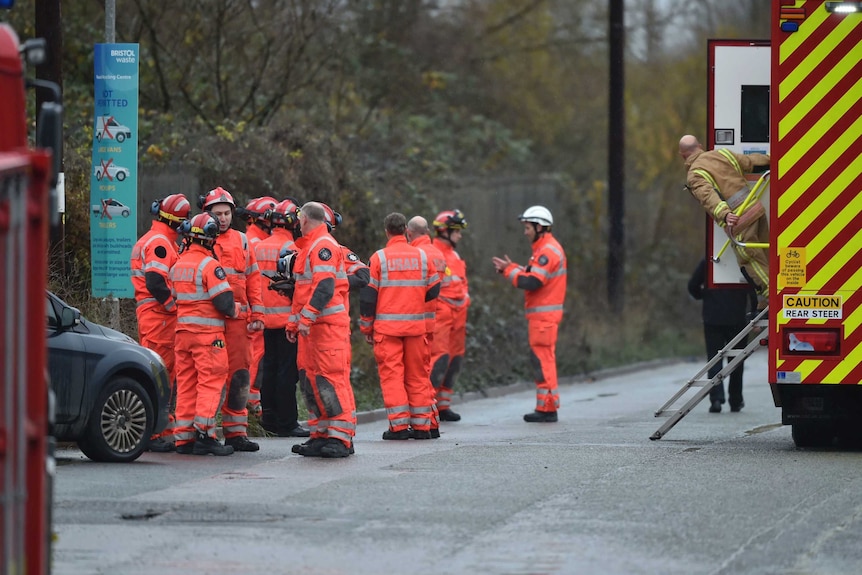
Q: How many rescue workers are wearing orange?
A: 11